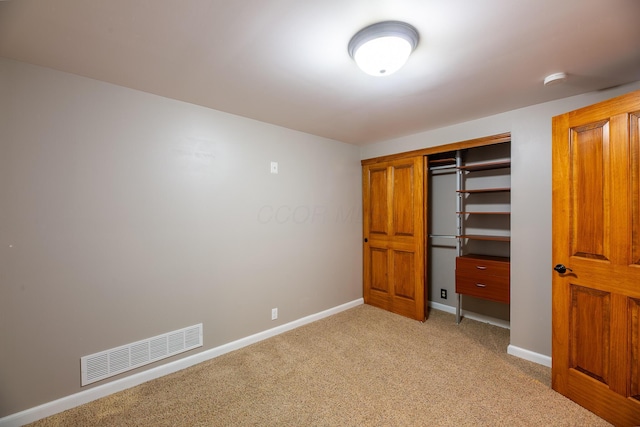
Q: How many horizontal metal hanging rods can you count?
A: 2